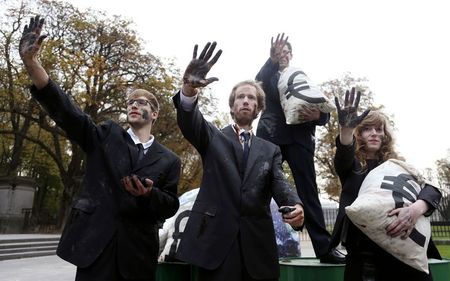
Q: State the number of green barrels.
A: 3